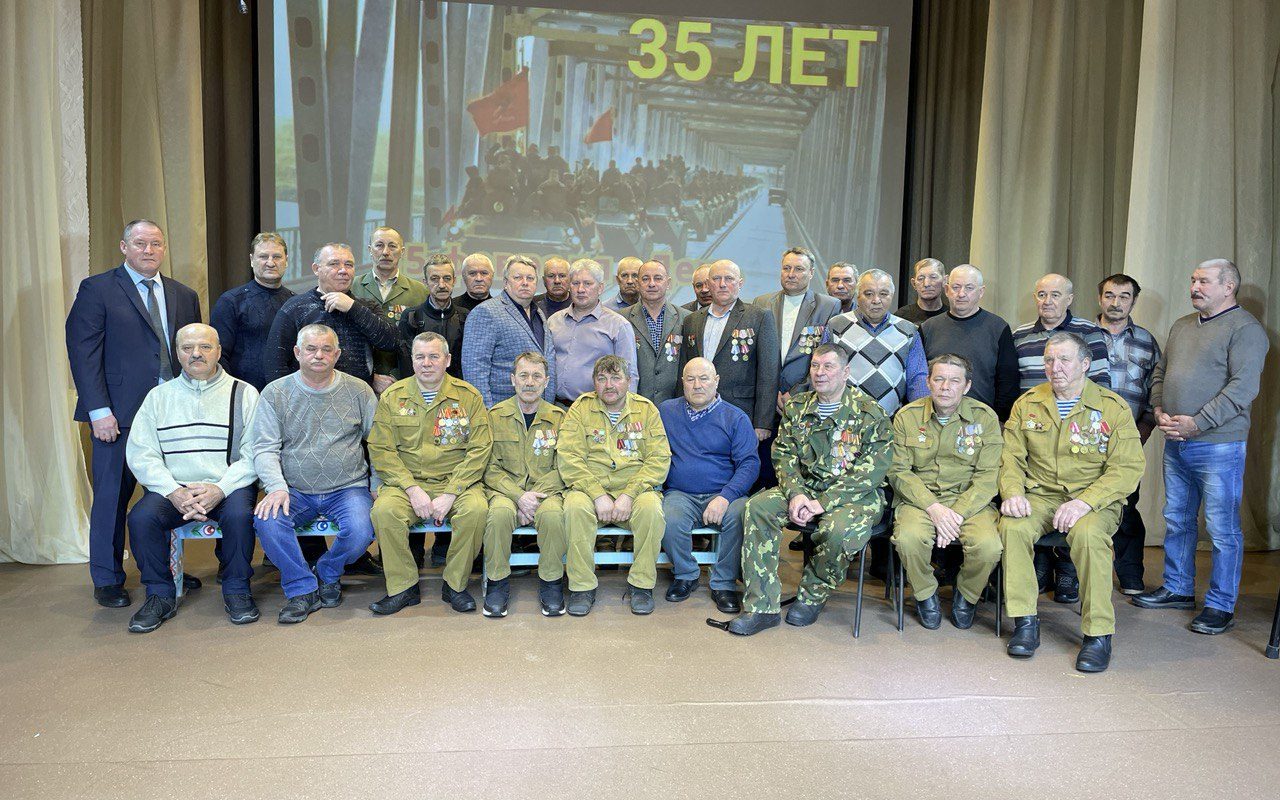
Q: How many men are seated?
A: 9